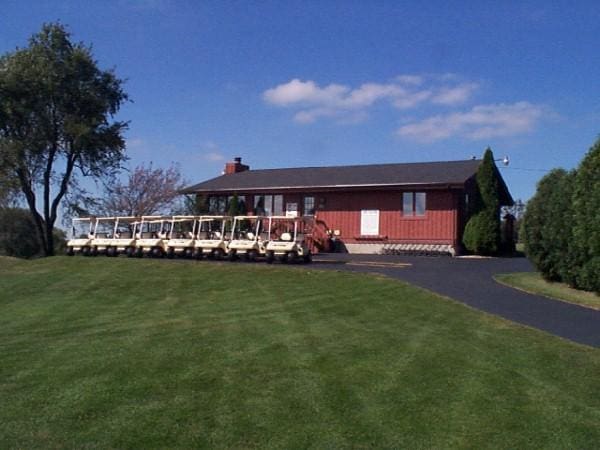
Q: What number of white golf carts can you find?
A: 8